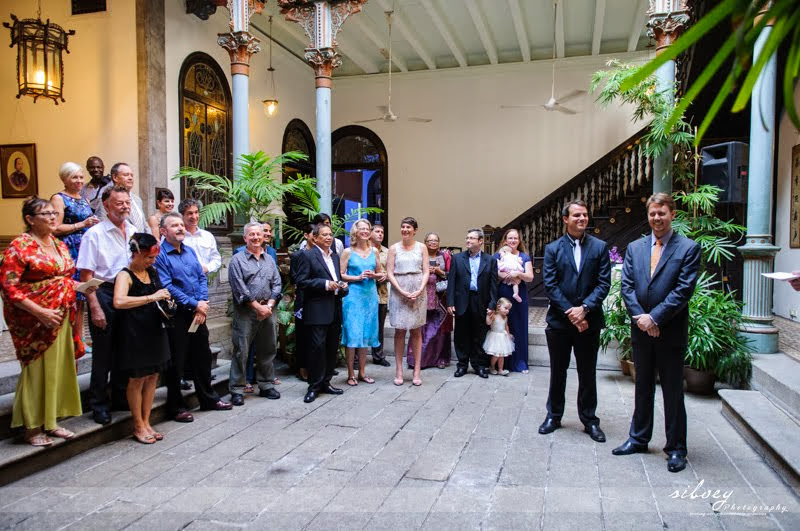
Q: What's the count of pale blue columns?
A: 4